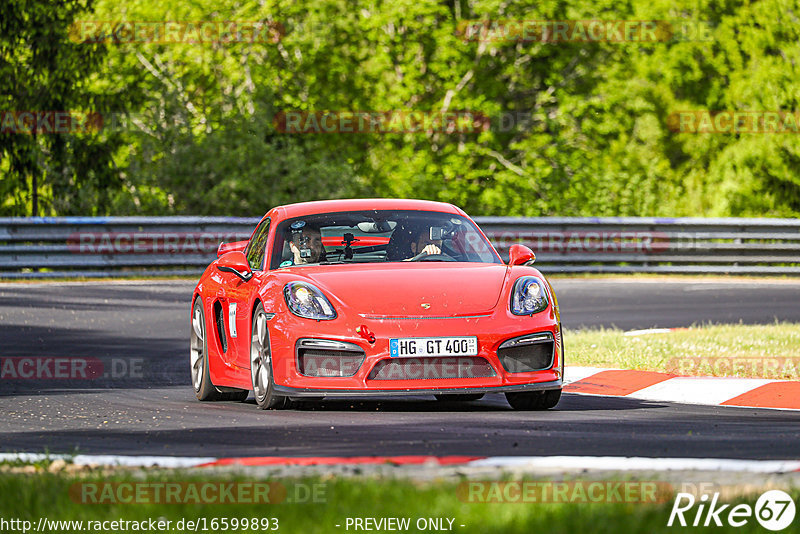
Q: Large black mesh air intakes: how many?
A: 3